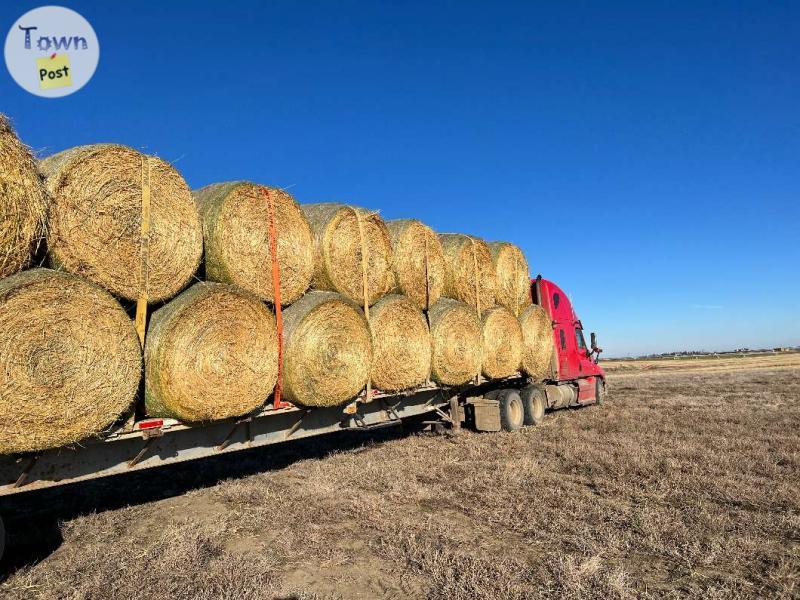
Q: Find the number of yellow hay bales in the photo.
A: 14